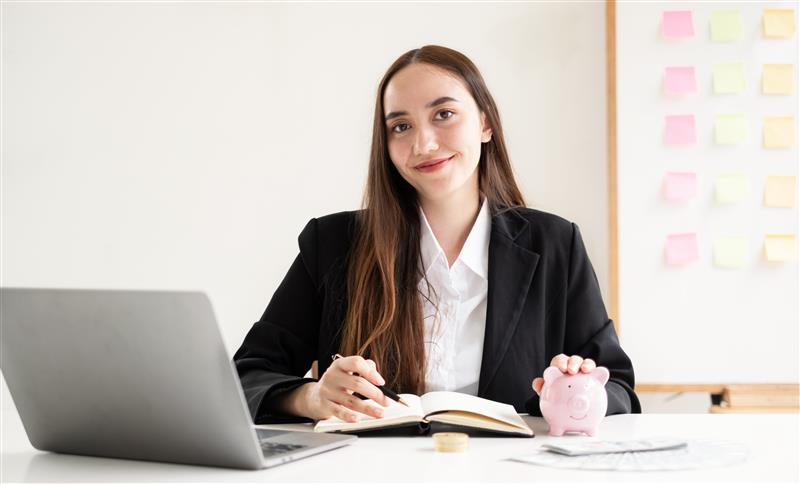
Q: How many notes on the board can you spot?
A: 15